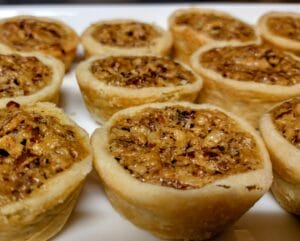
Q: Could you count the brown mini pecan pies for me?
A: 10